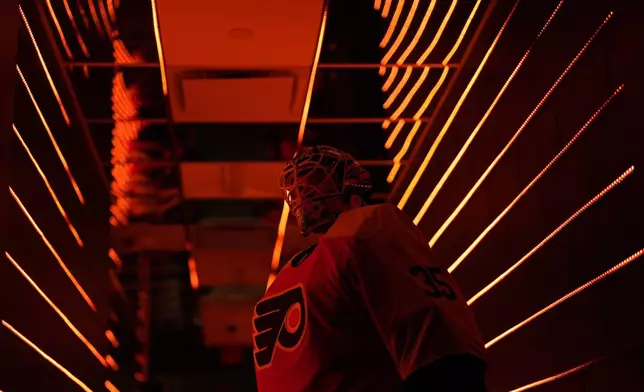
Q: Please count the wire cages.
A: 1